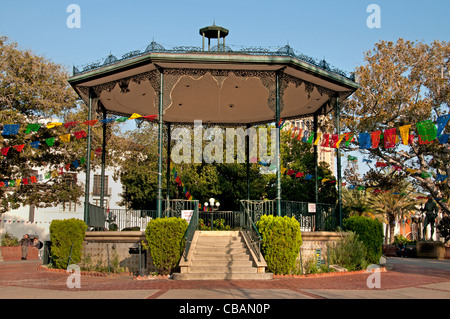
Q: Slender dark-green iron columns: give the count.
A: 8